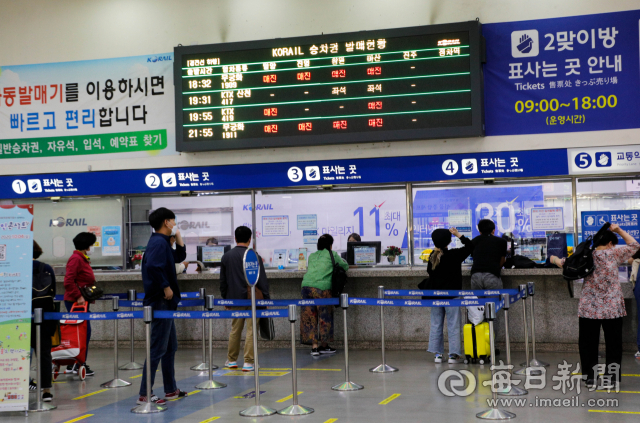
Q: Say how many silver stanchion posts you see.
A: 14